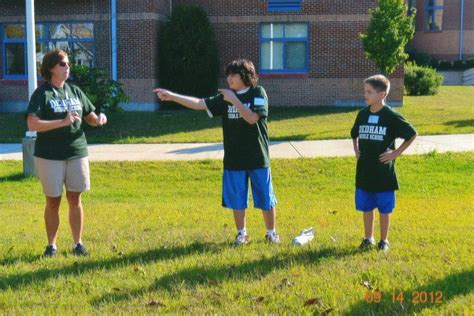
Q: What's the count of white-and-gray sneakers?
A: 2